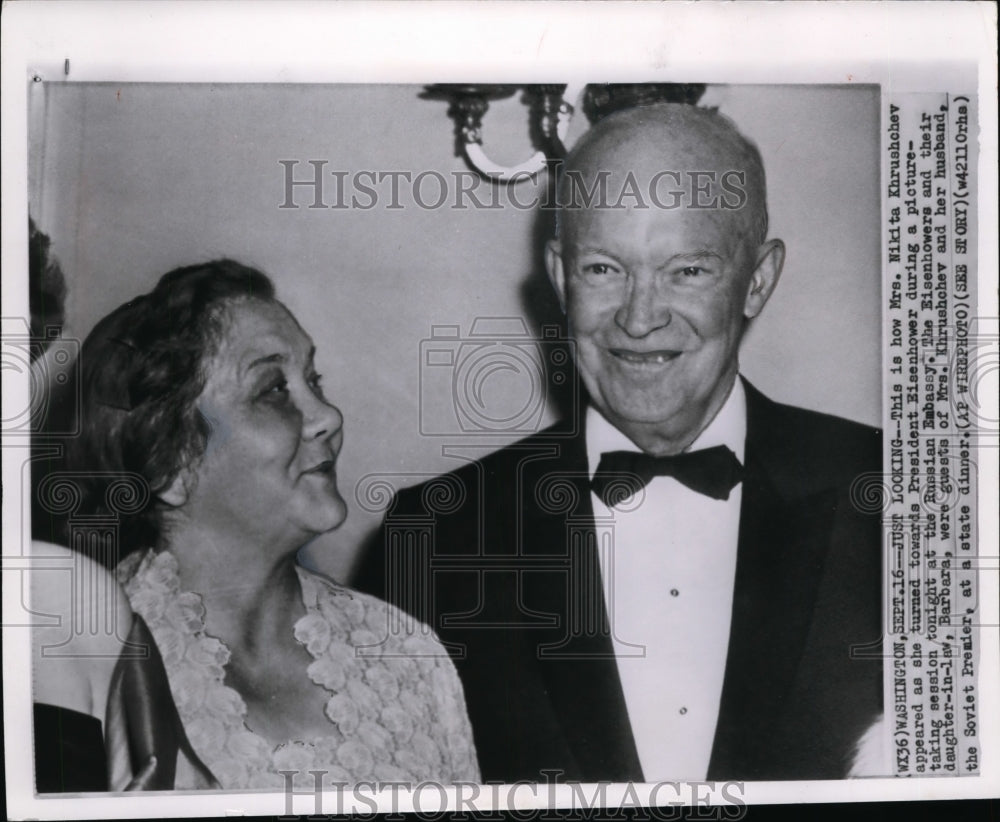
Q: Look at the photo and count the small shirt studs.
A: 2